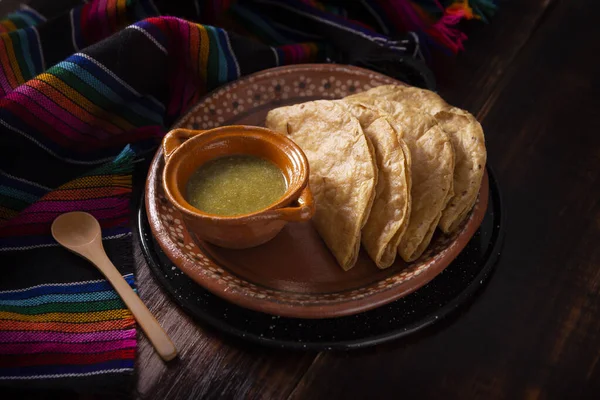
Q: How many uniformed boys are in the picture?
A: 0